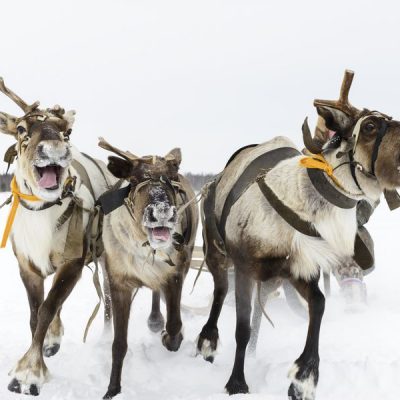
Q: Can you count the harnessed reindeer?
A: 3